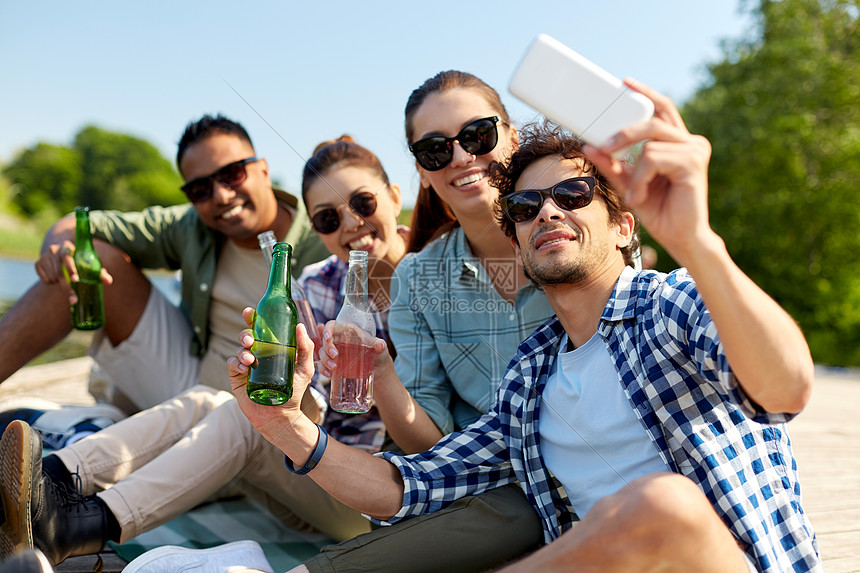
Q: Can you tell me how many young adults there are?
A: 4